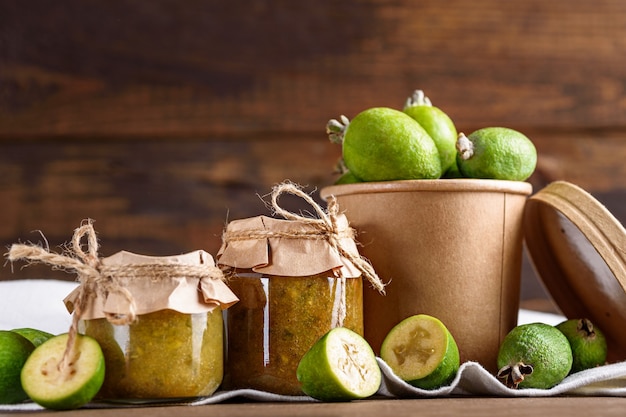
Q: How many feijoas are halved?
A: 3